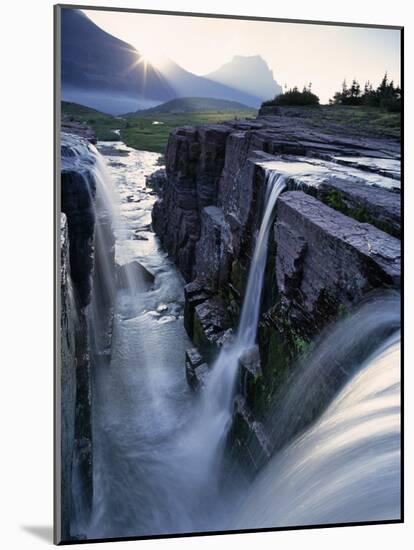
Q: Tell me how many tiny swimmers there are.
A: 0